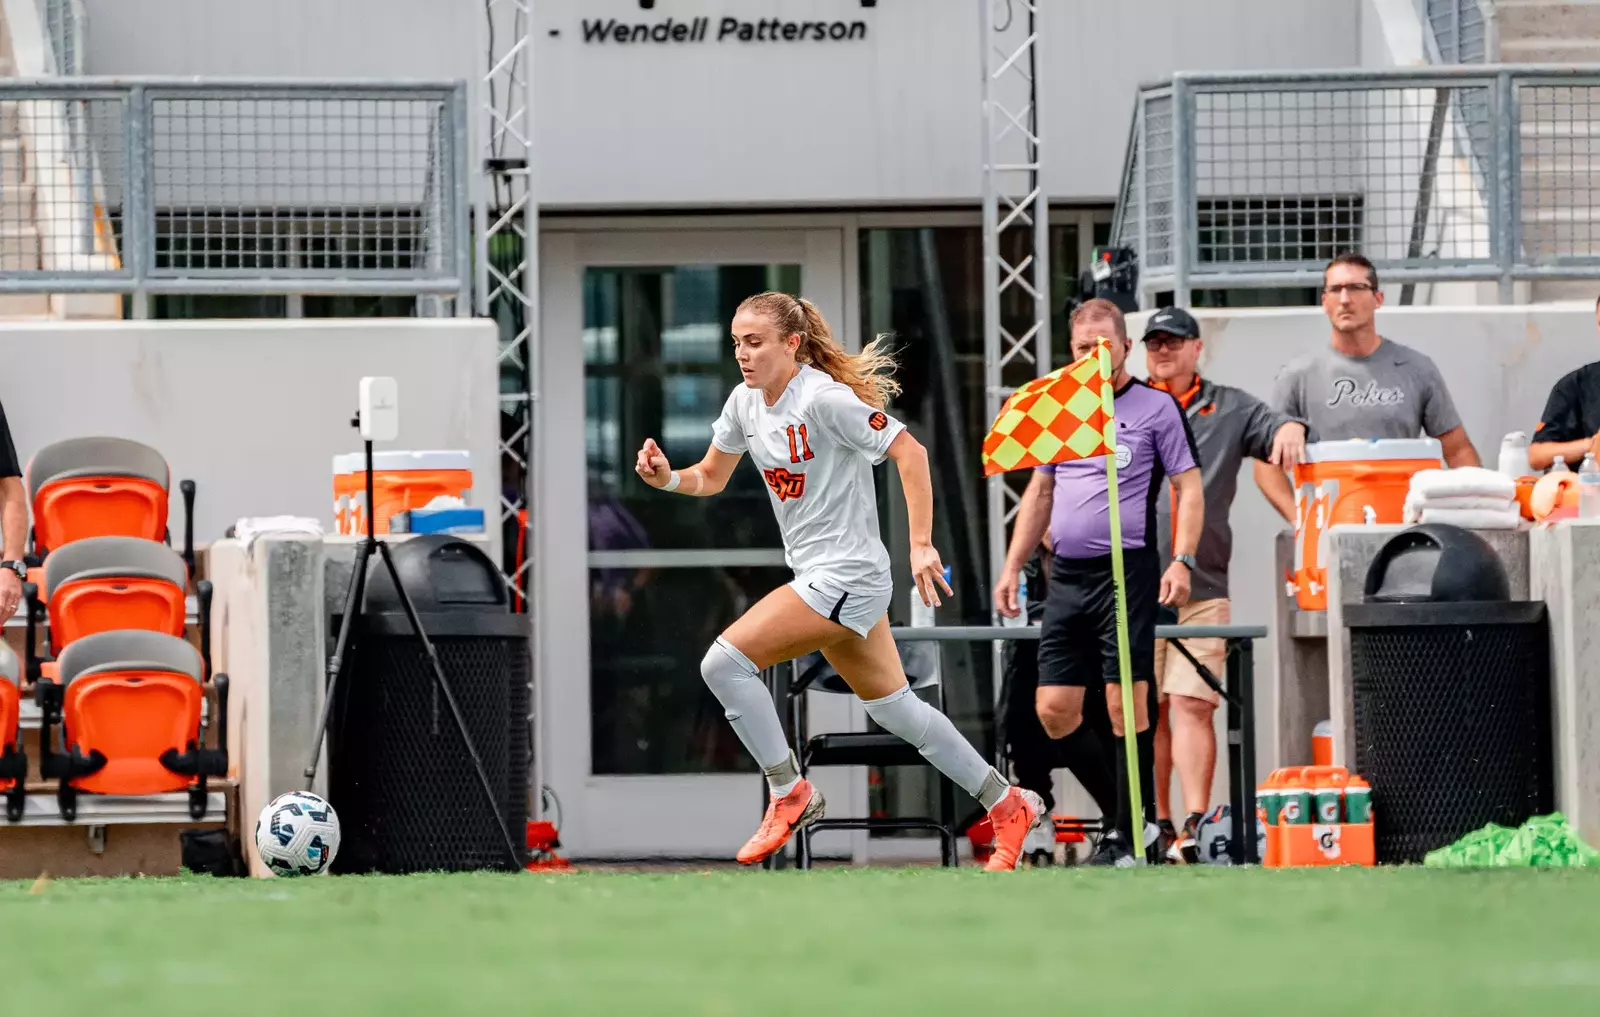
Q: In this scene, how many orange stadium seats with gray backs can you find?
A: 4